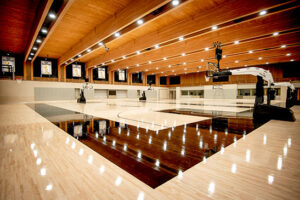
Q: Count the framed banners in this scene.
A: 5